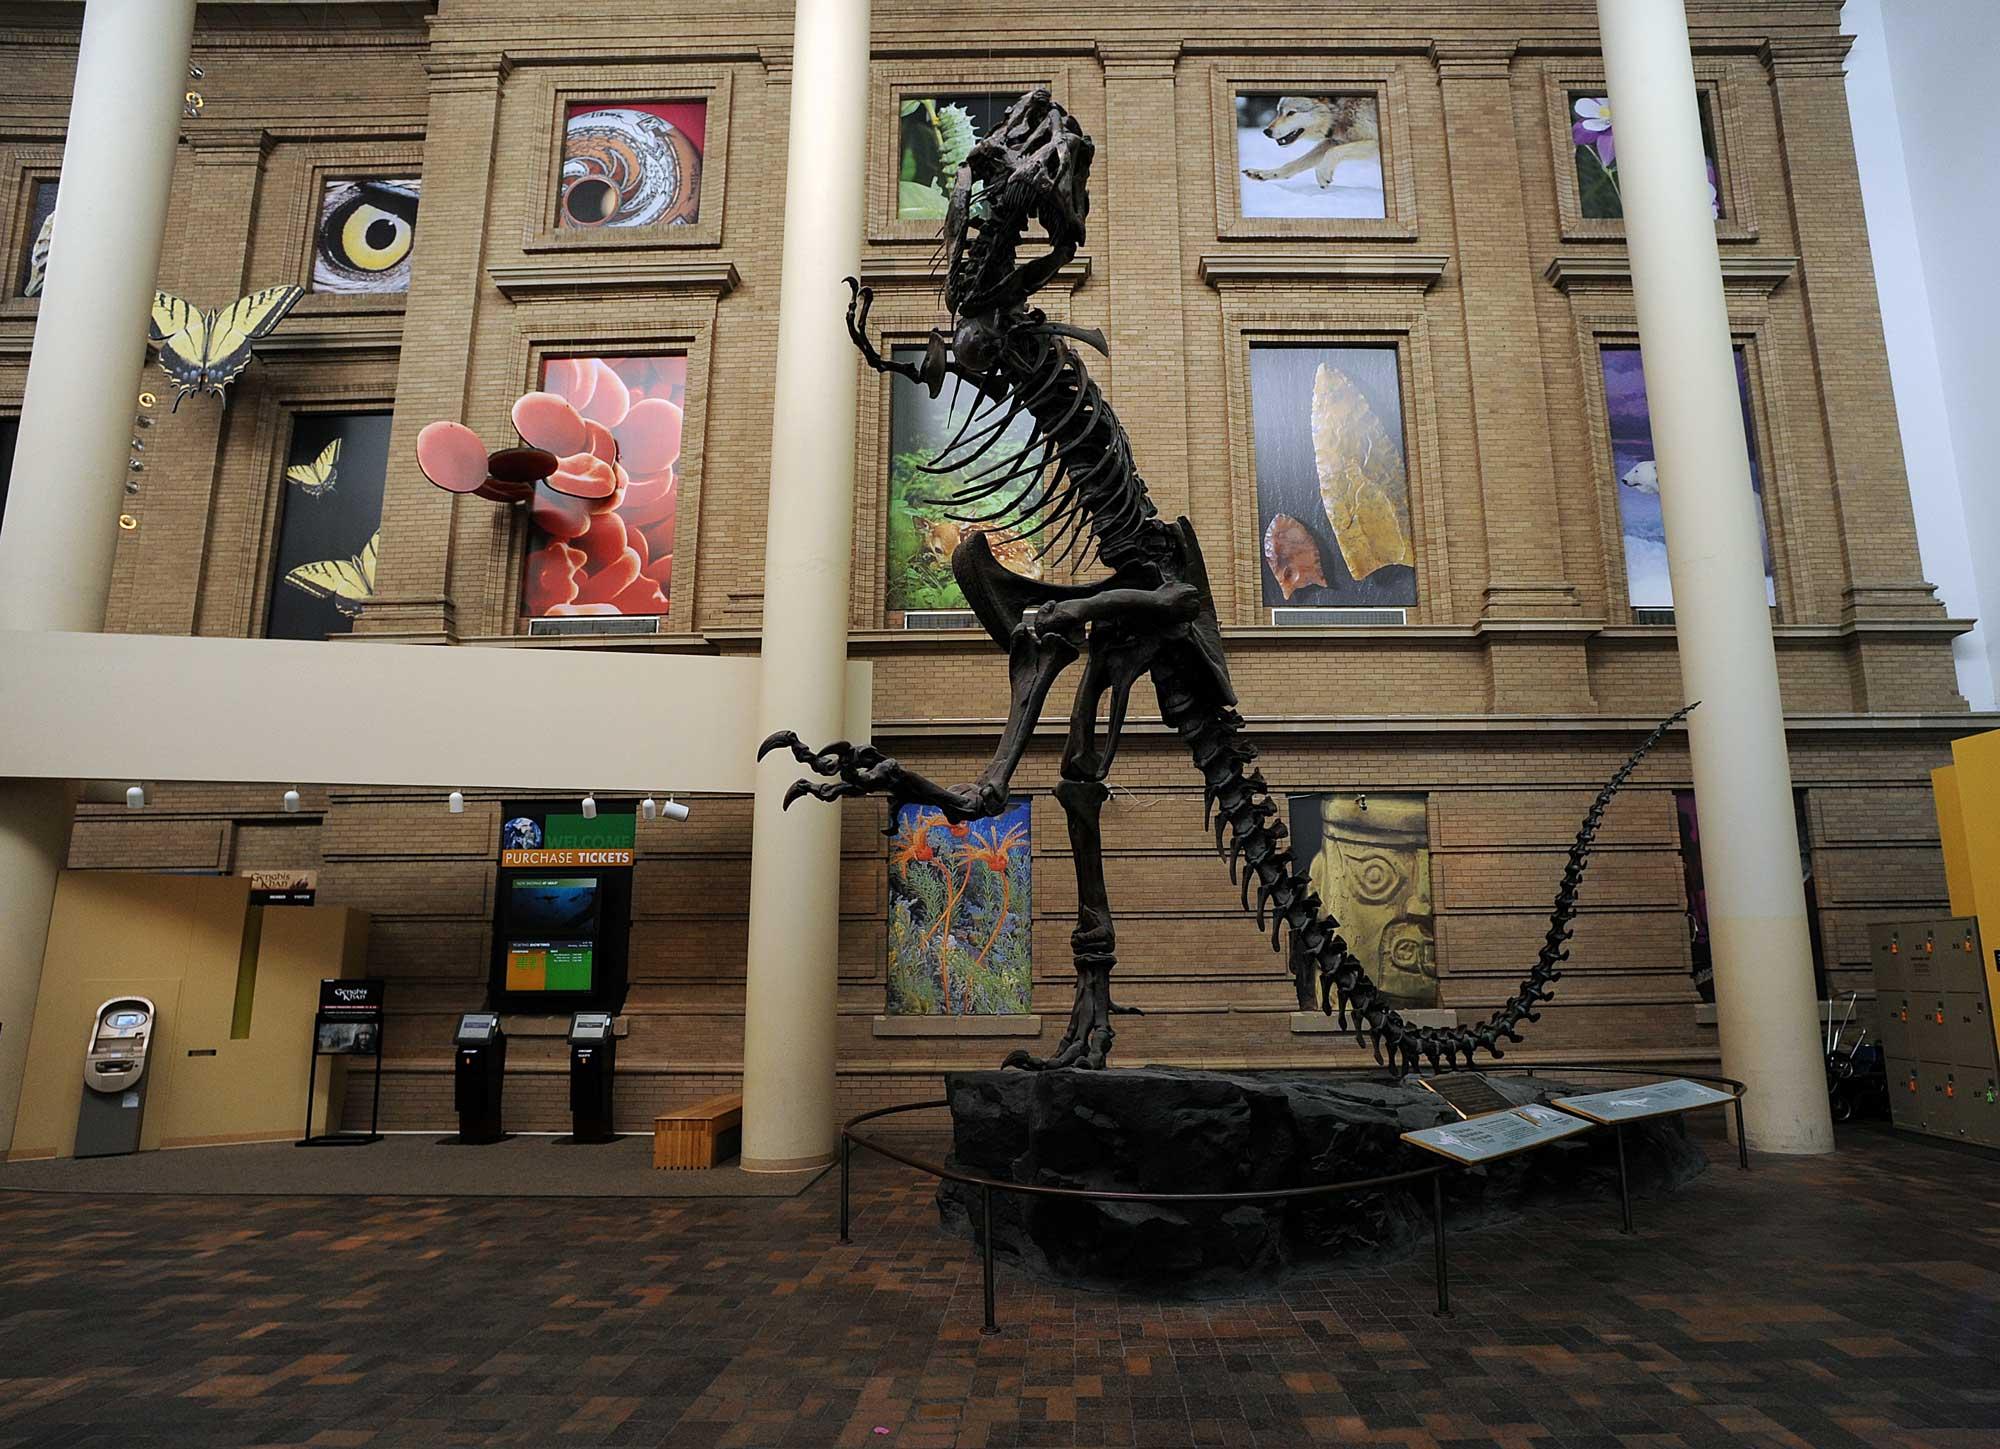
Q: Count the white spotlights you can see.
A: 6